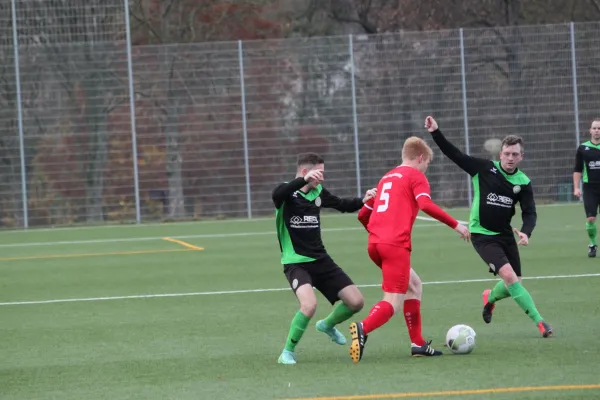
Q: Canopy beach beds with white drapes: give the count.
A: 0